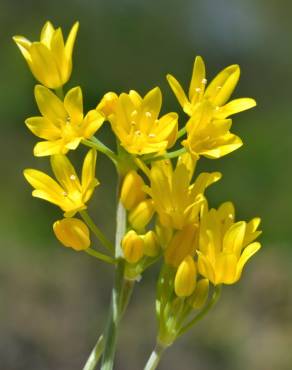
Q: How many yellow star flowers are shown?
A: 8